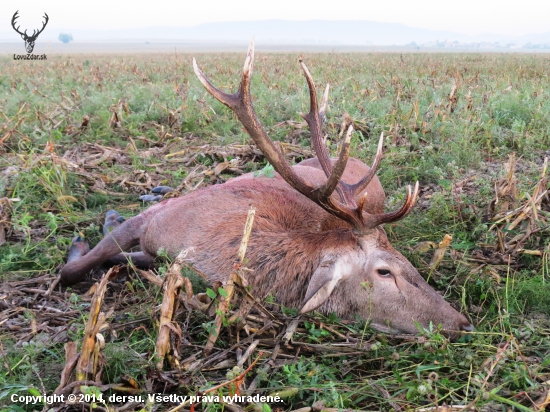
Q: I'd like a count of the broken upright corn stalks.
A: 3